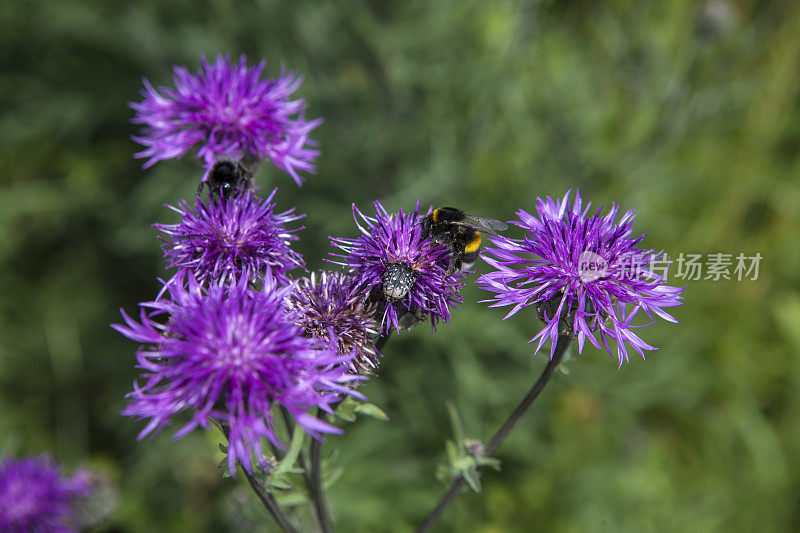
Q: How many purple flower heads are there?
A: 7